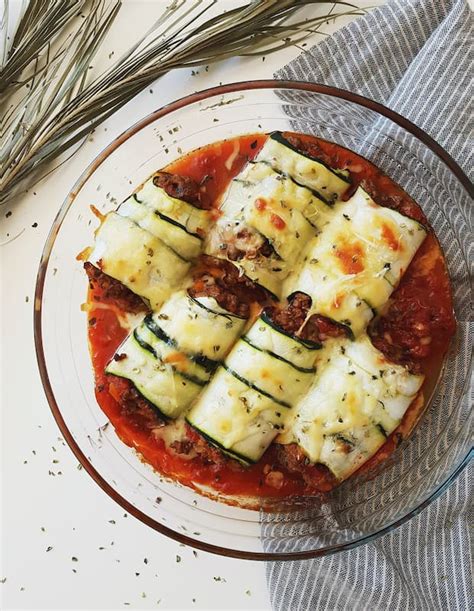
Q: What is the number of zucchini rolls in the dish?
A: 6